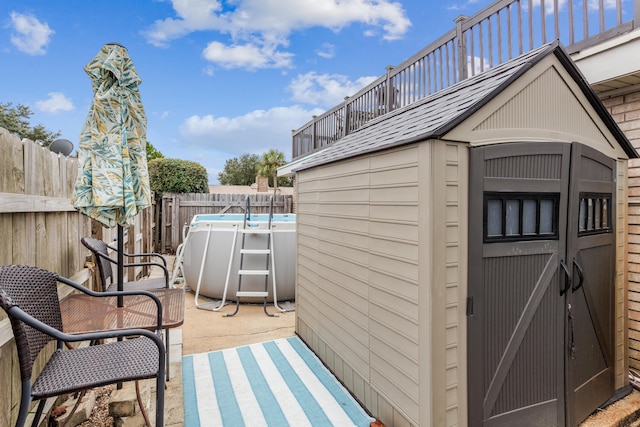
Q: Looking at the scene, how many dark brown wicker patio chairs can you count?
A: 2